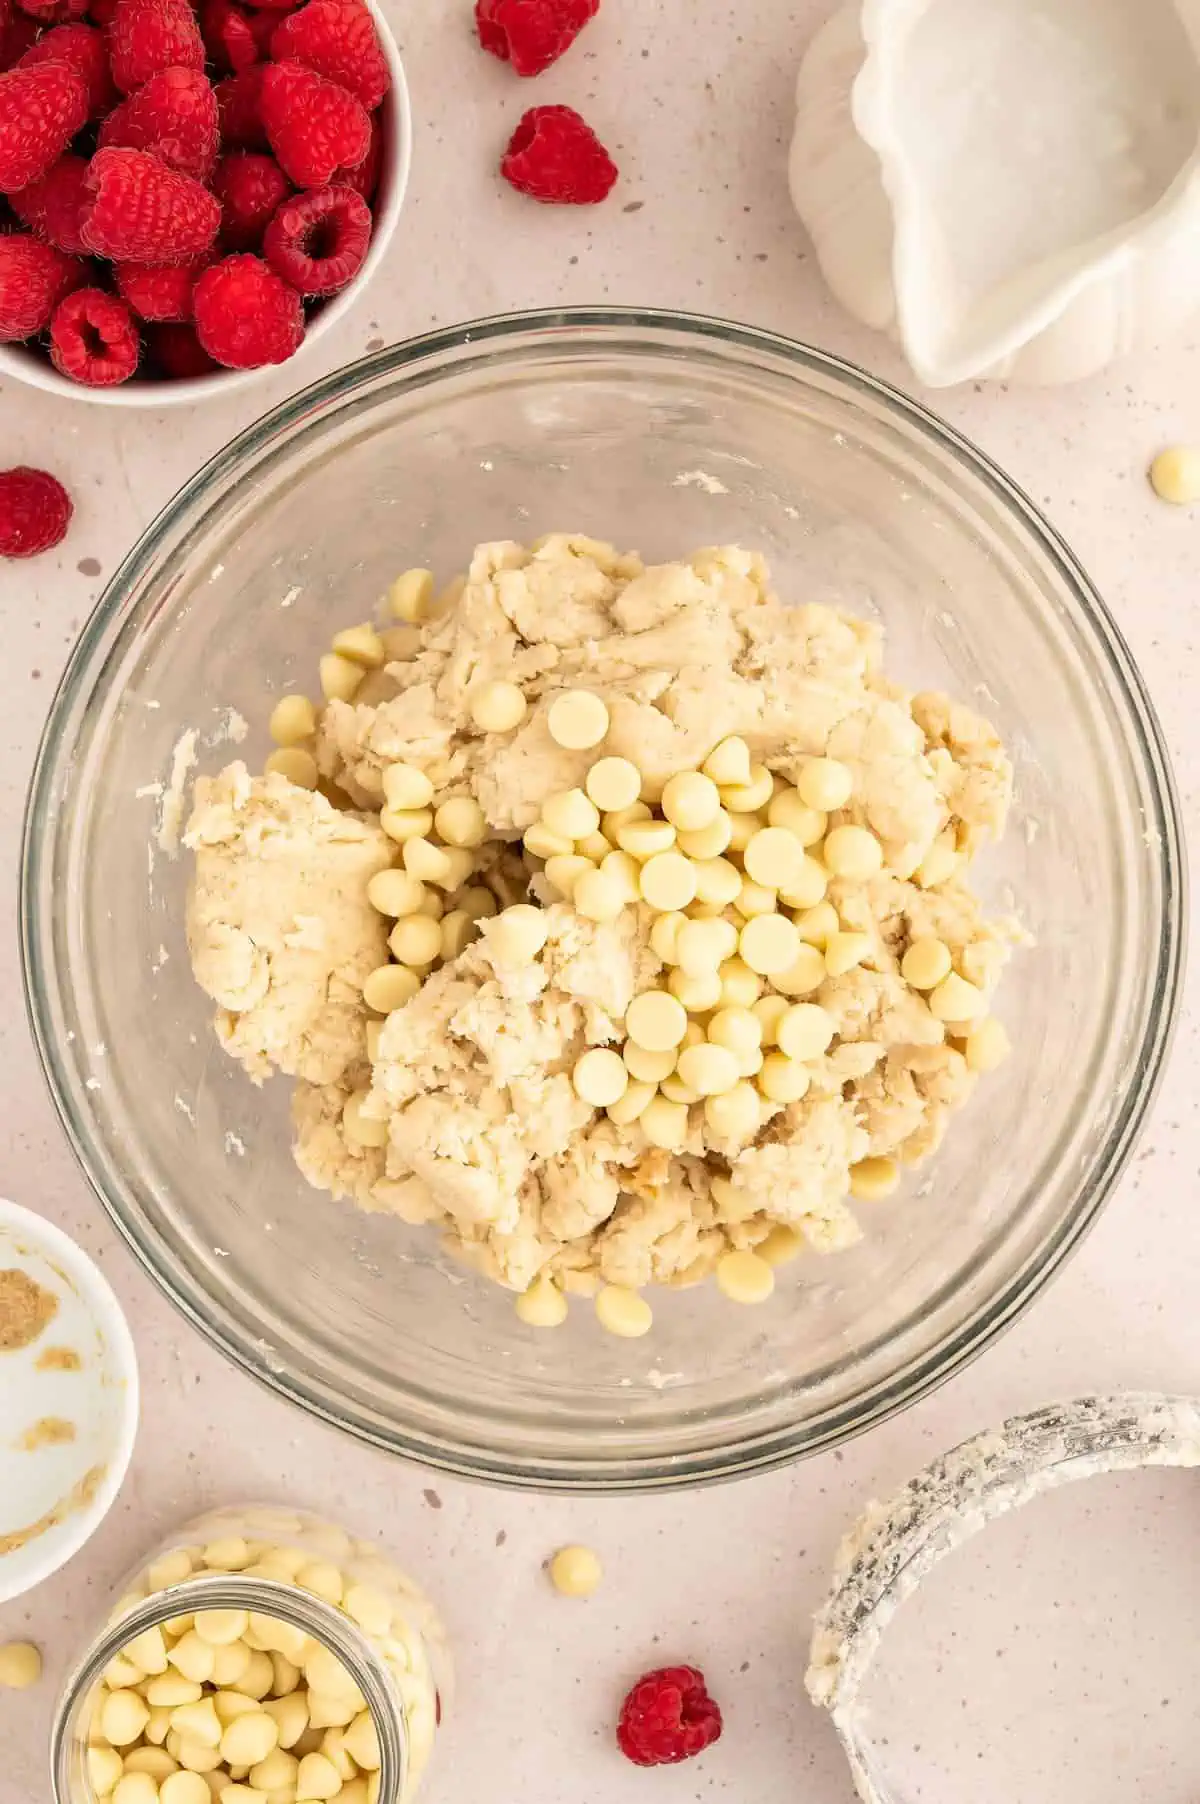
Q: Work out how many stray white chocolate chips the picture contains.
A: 3